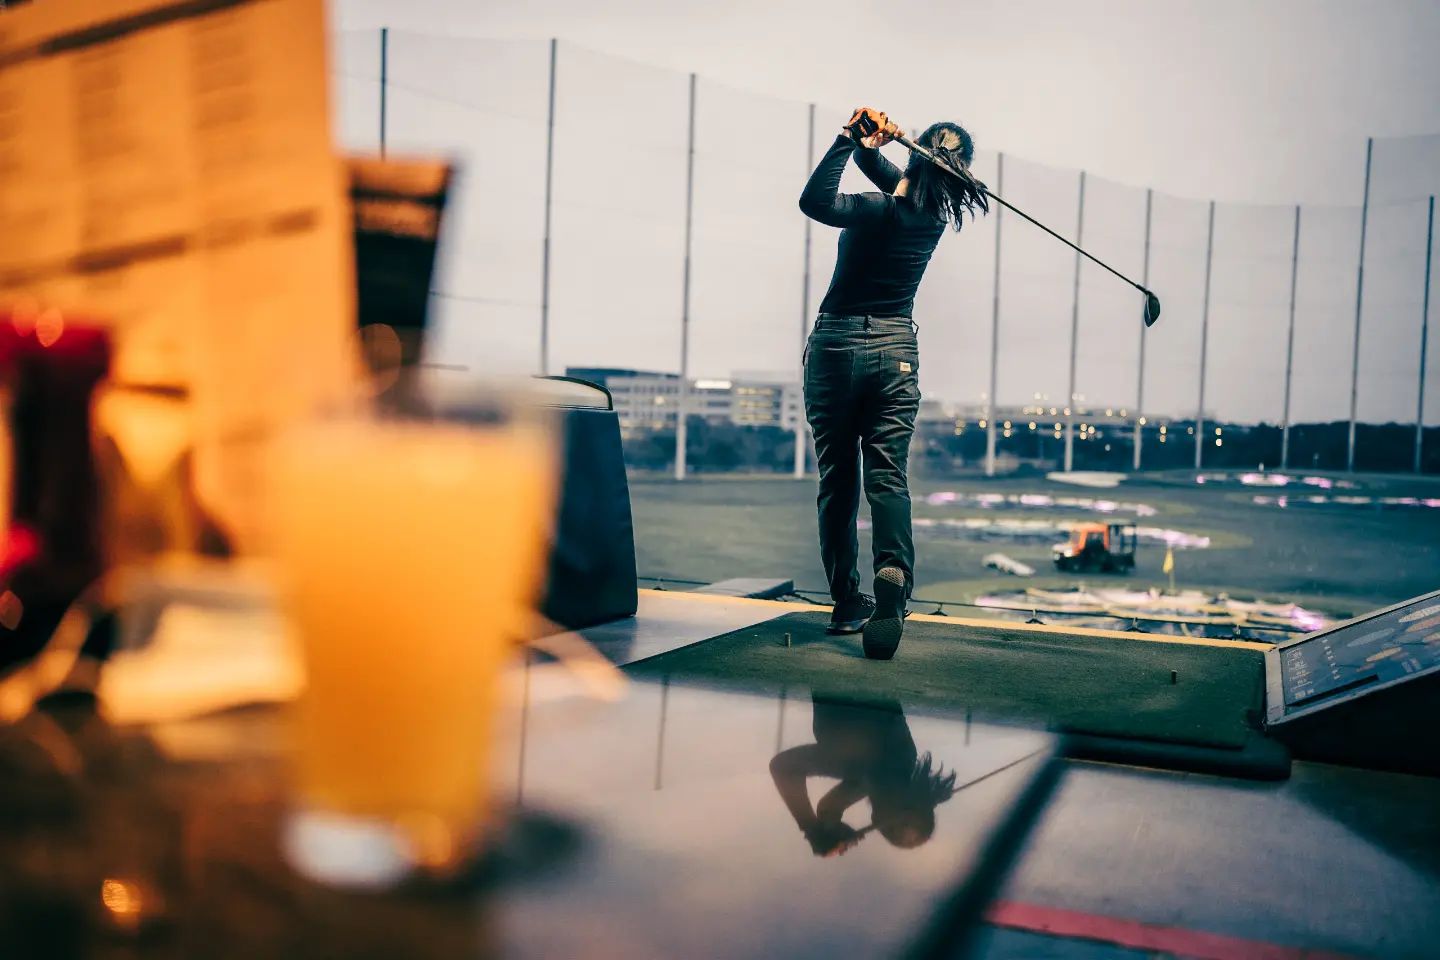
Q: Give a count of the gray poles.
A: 11